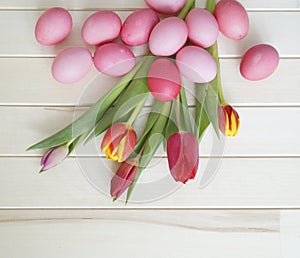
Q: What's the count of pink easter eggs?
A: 12